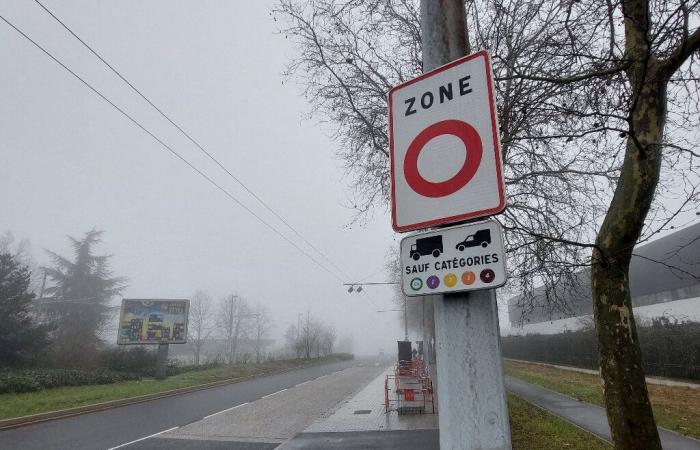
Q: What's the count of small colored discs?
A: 5